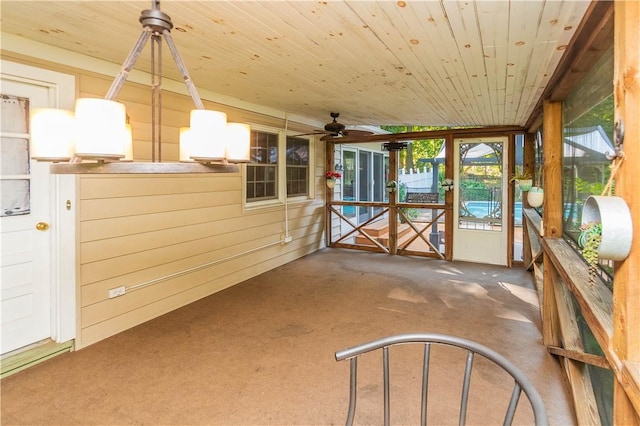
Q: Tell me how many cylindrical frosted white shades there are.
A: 6